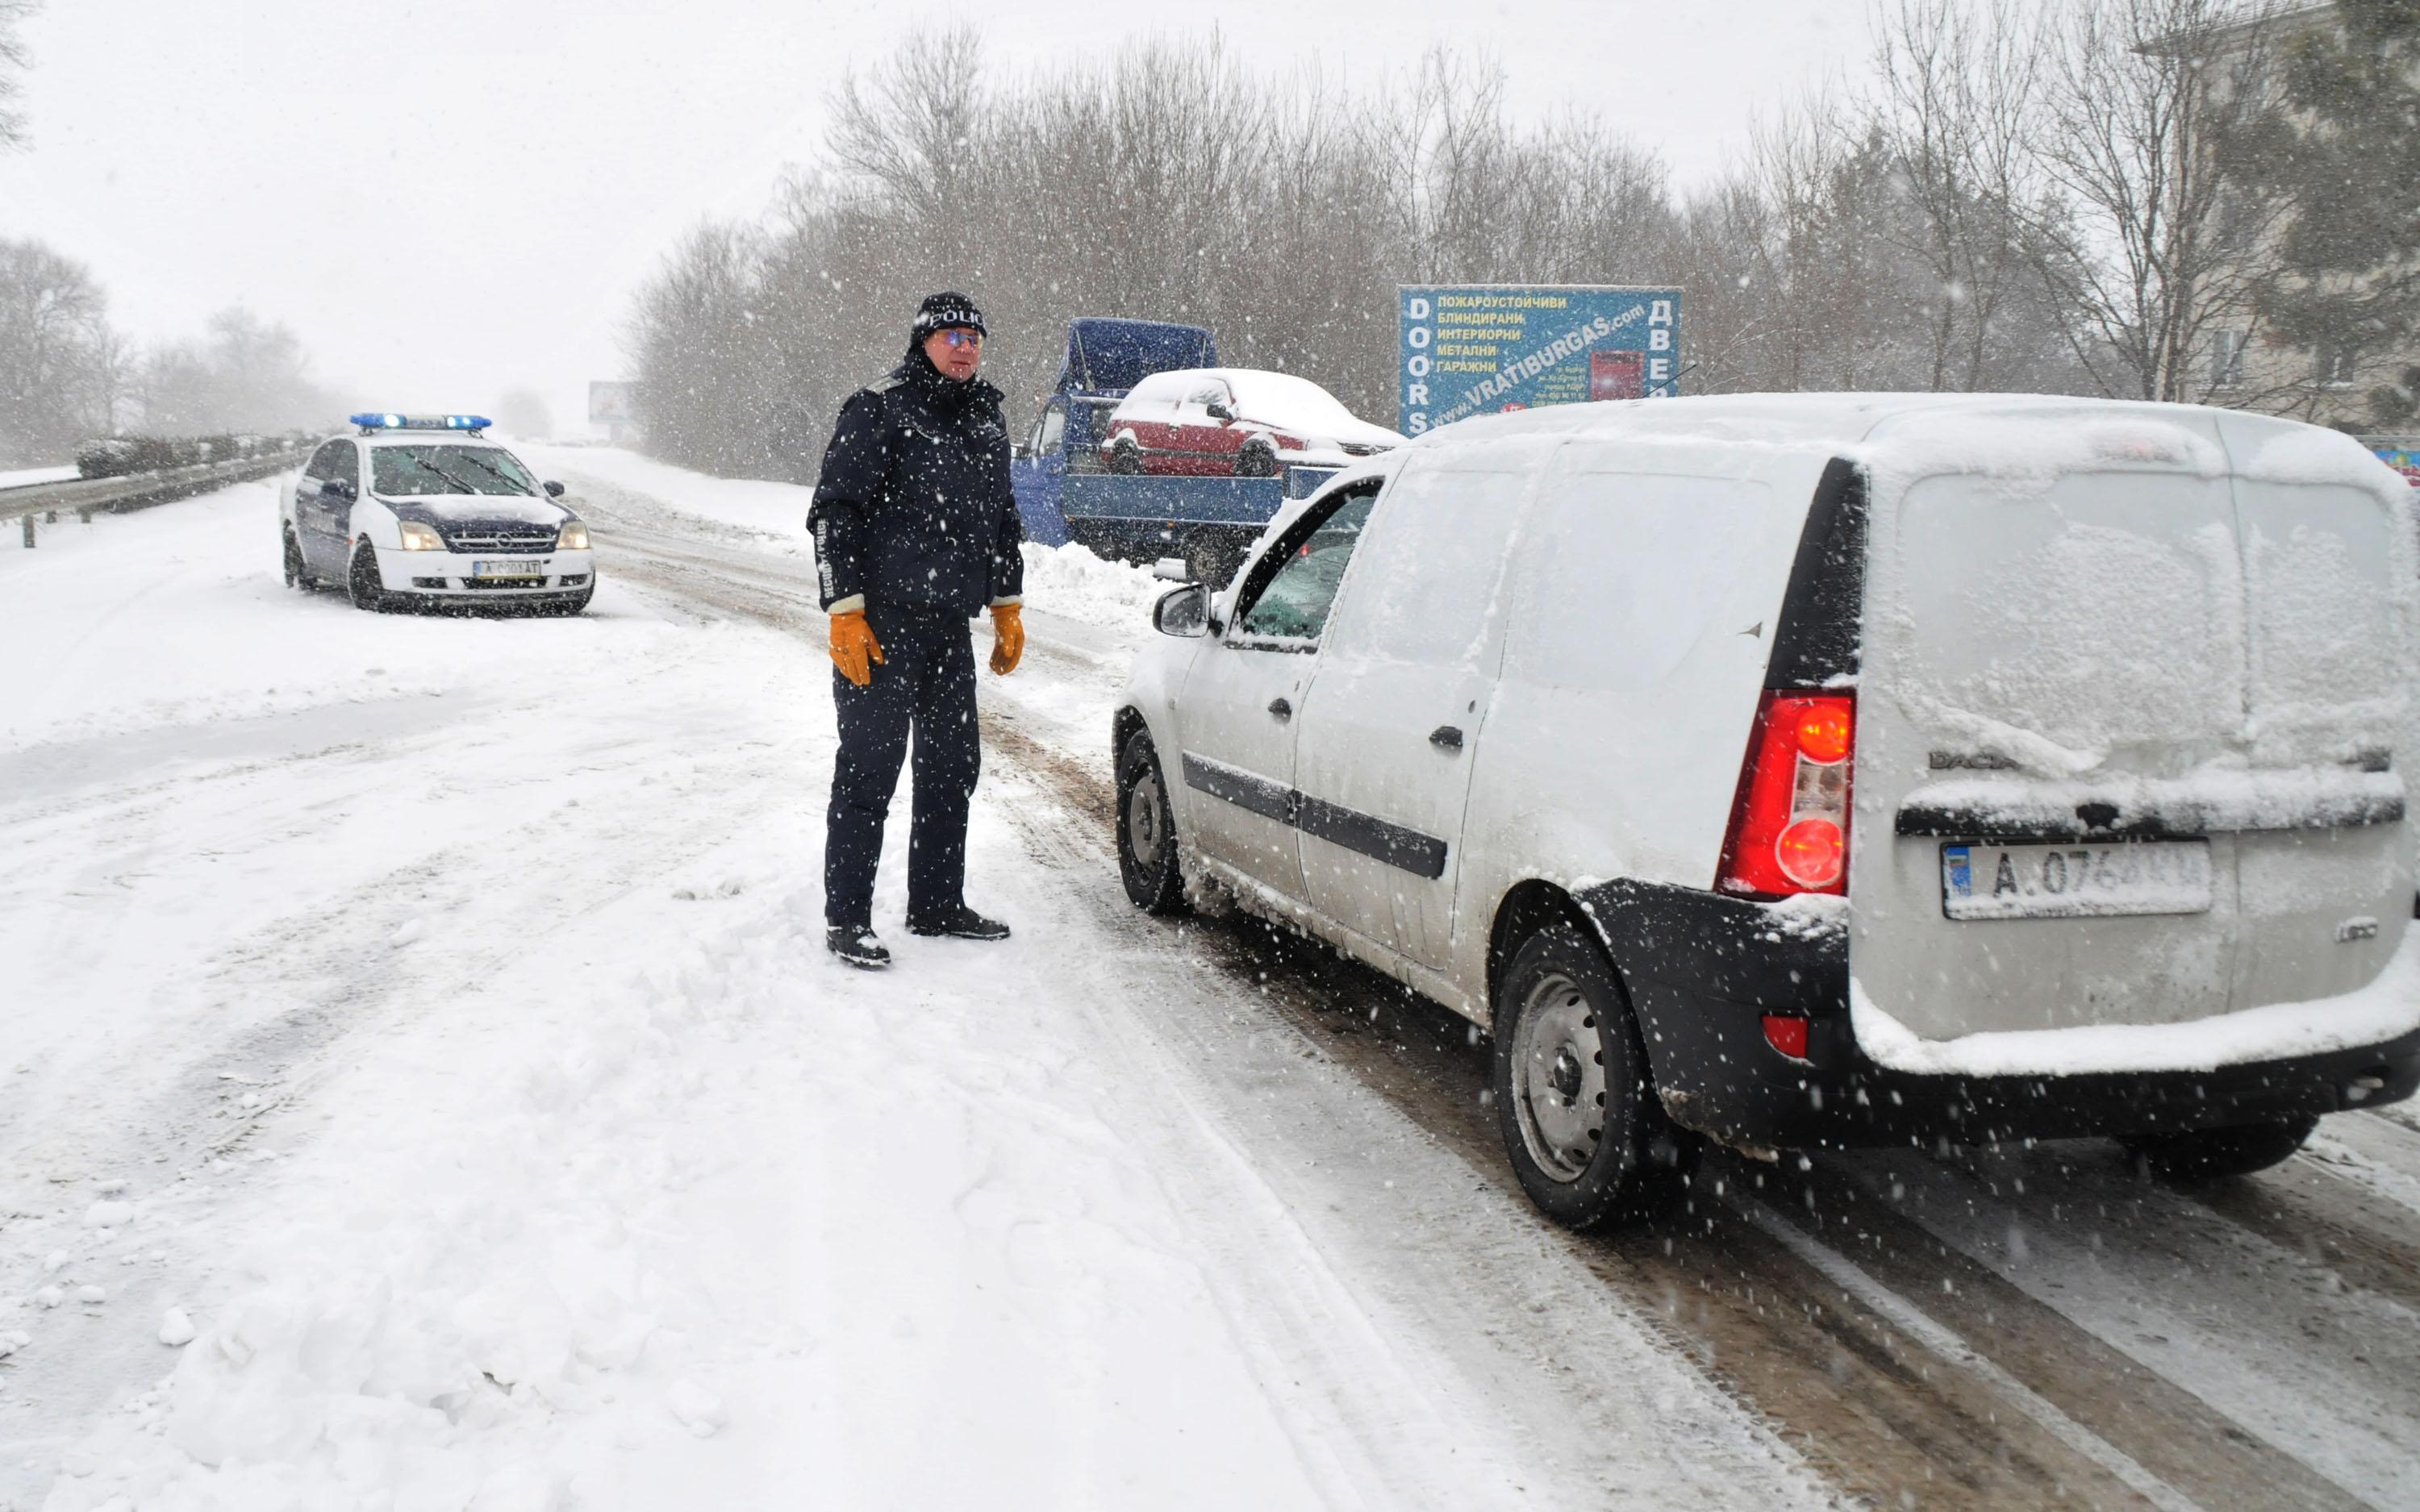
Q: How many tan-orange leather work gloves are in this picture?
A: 2